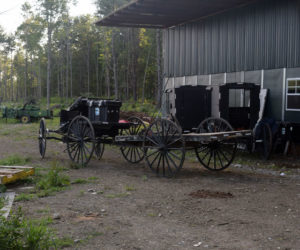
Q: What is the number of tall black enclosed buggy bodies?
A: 2